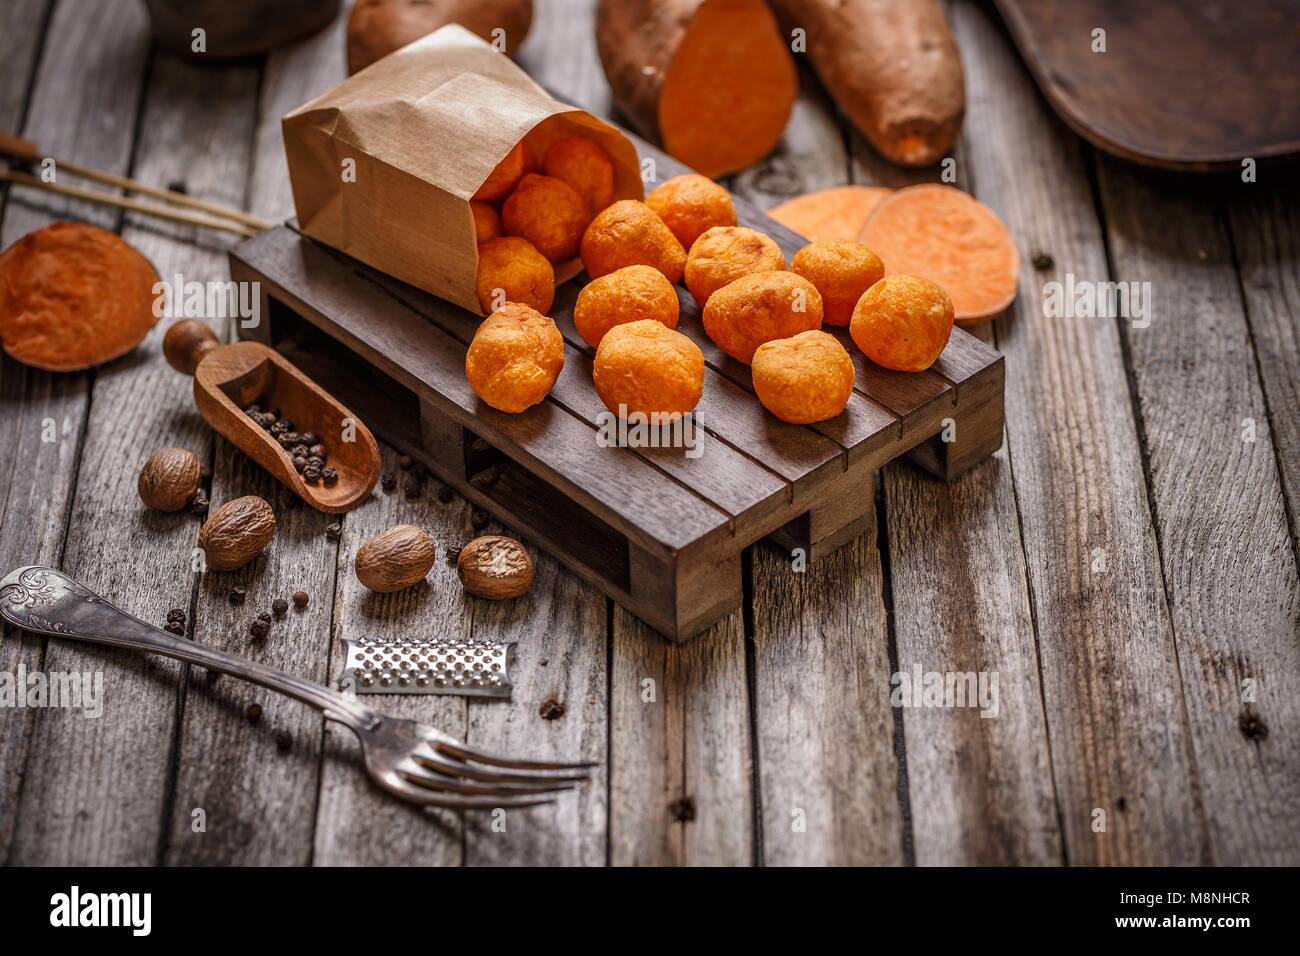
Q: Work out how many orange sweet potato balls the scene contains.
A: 15